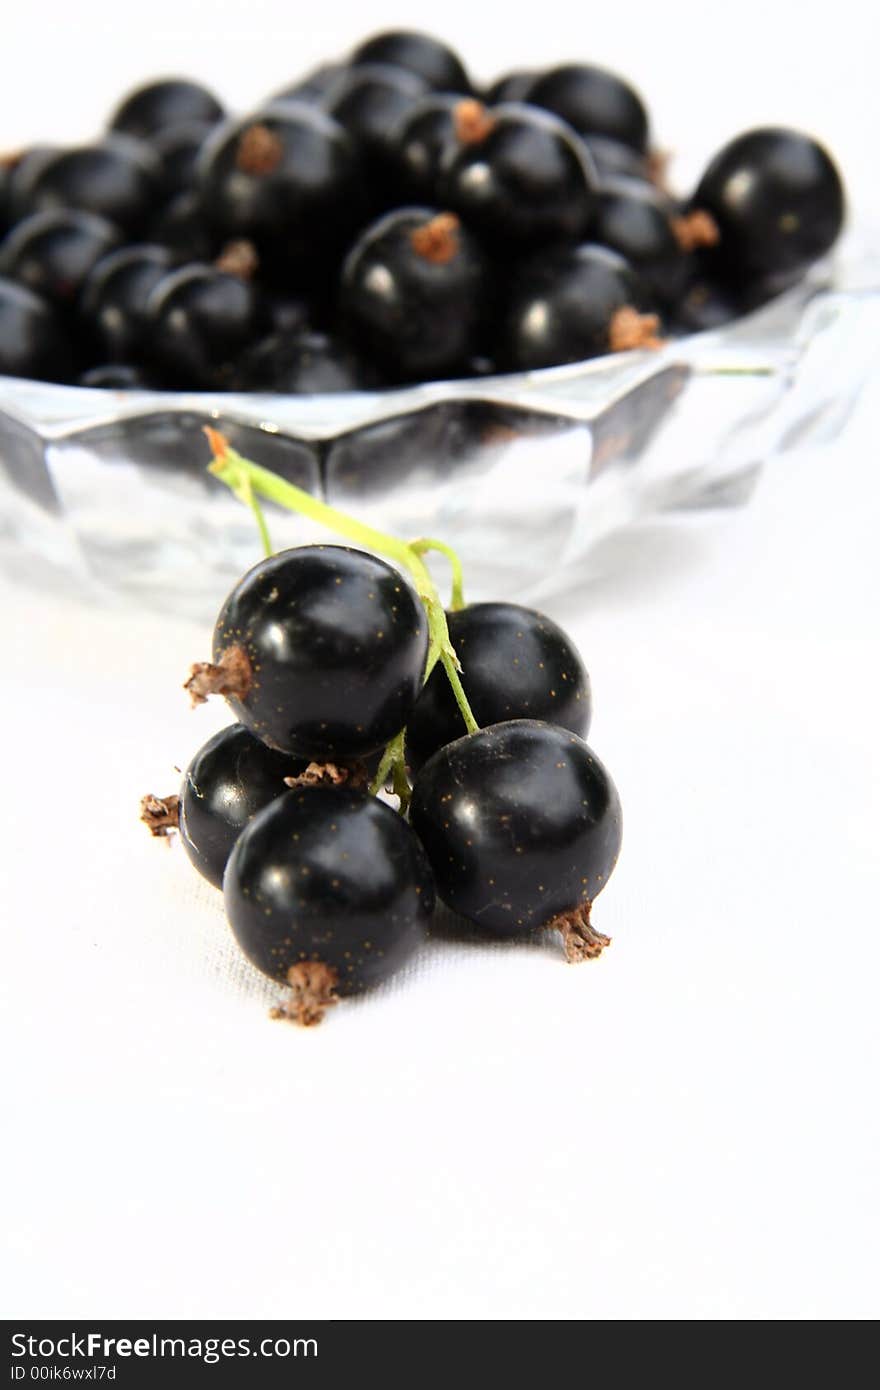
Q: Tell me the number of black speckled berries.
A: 5